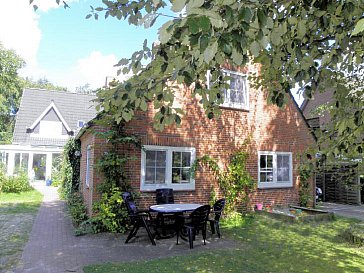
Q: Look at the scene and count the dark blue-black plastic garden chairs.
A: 4